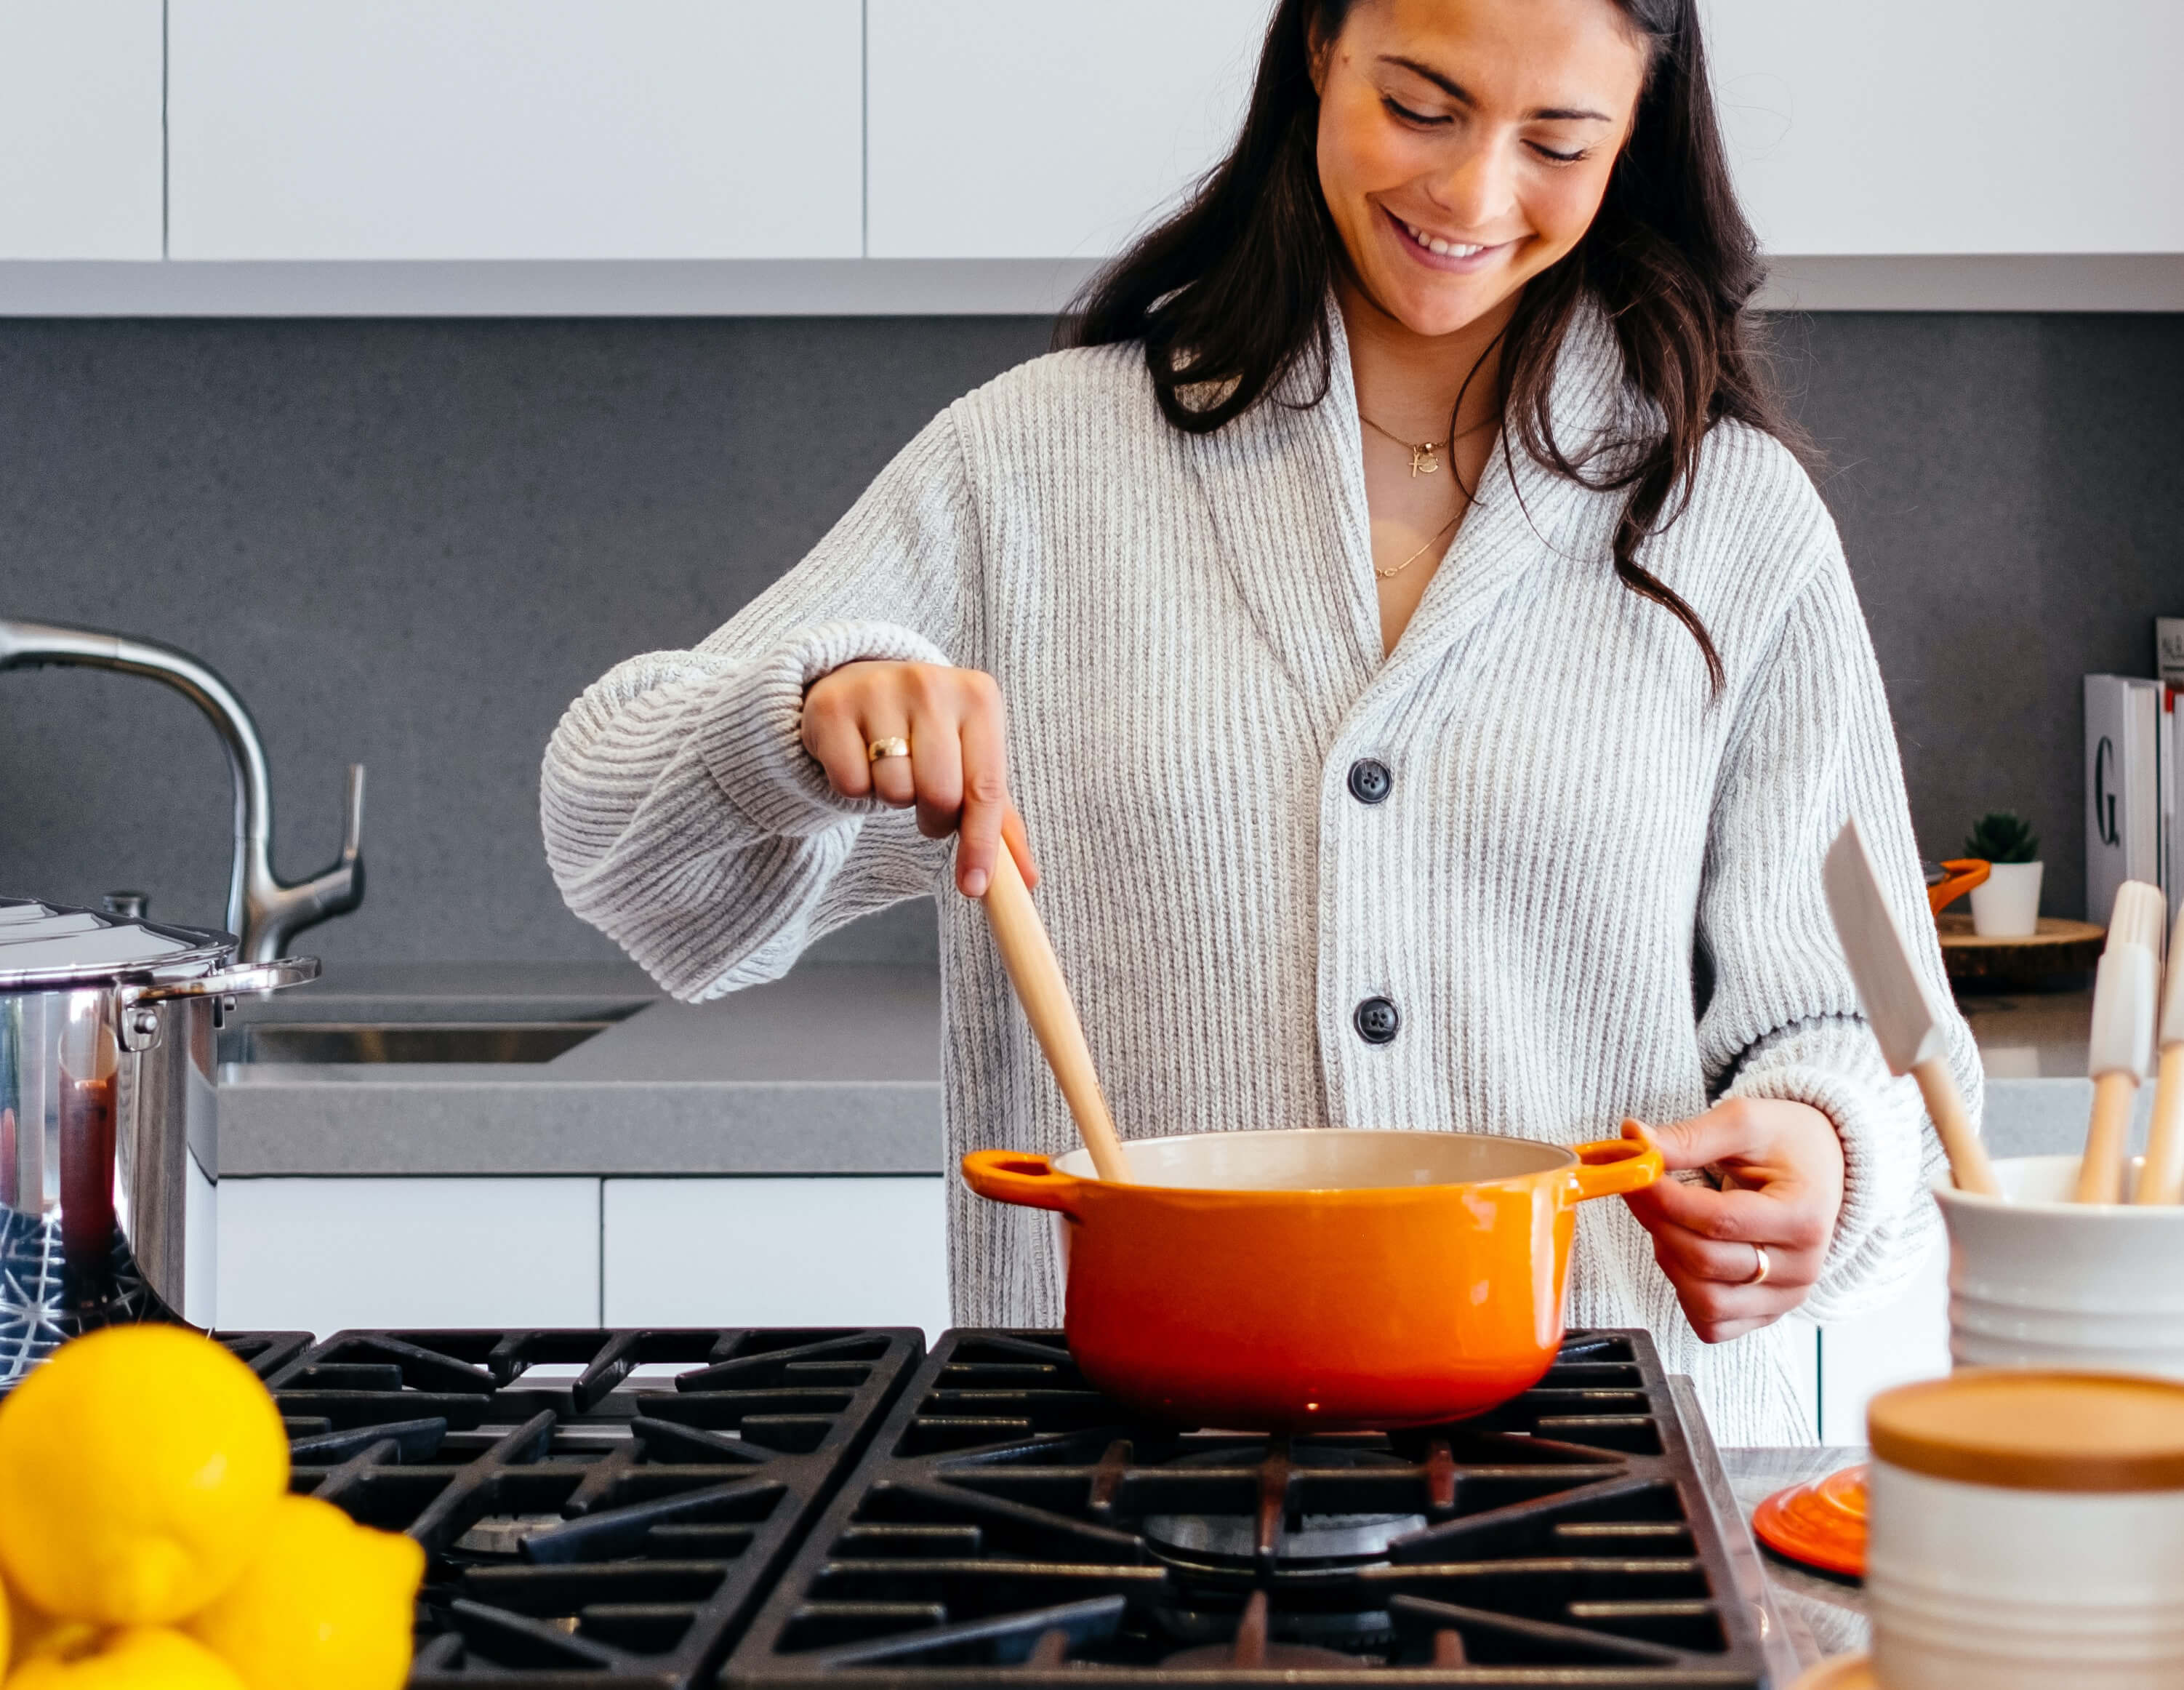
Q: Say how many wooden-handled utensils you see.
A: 4